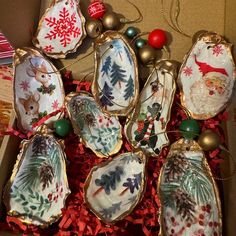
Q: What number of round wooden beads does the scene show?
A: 10